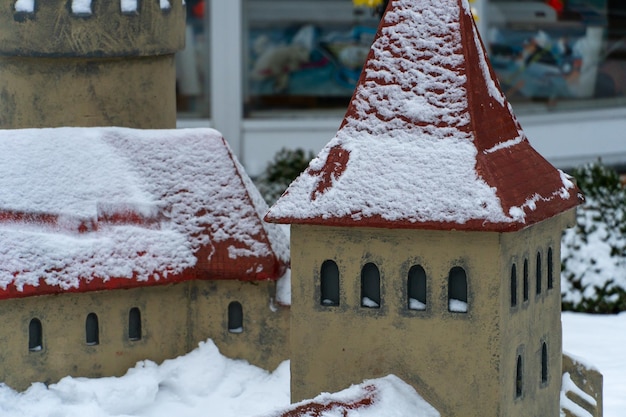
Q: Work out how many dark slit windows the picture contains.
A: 14